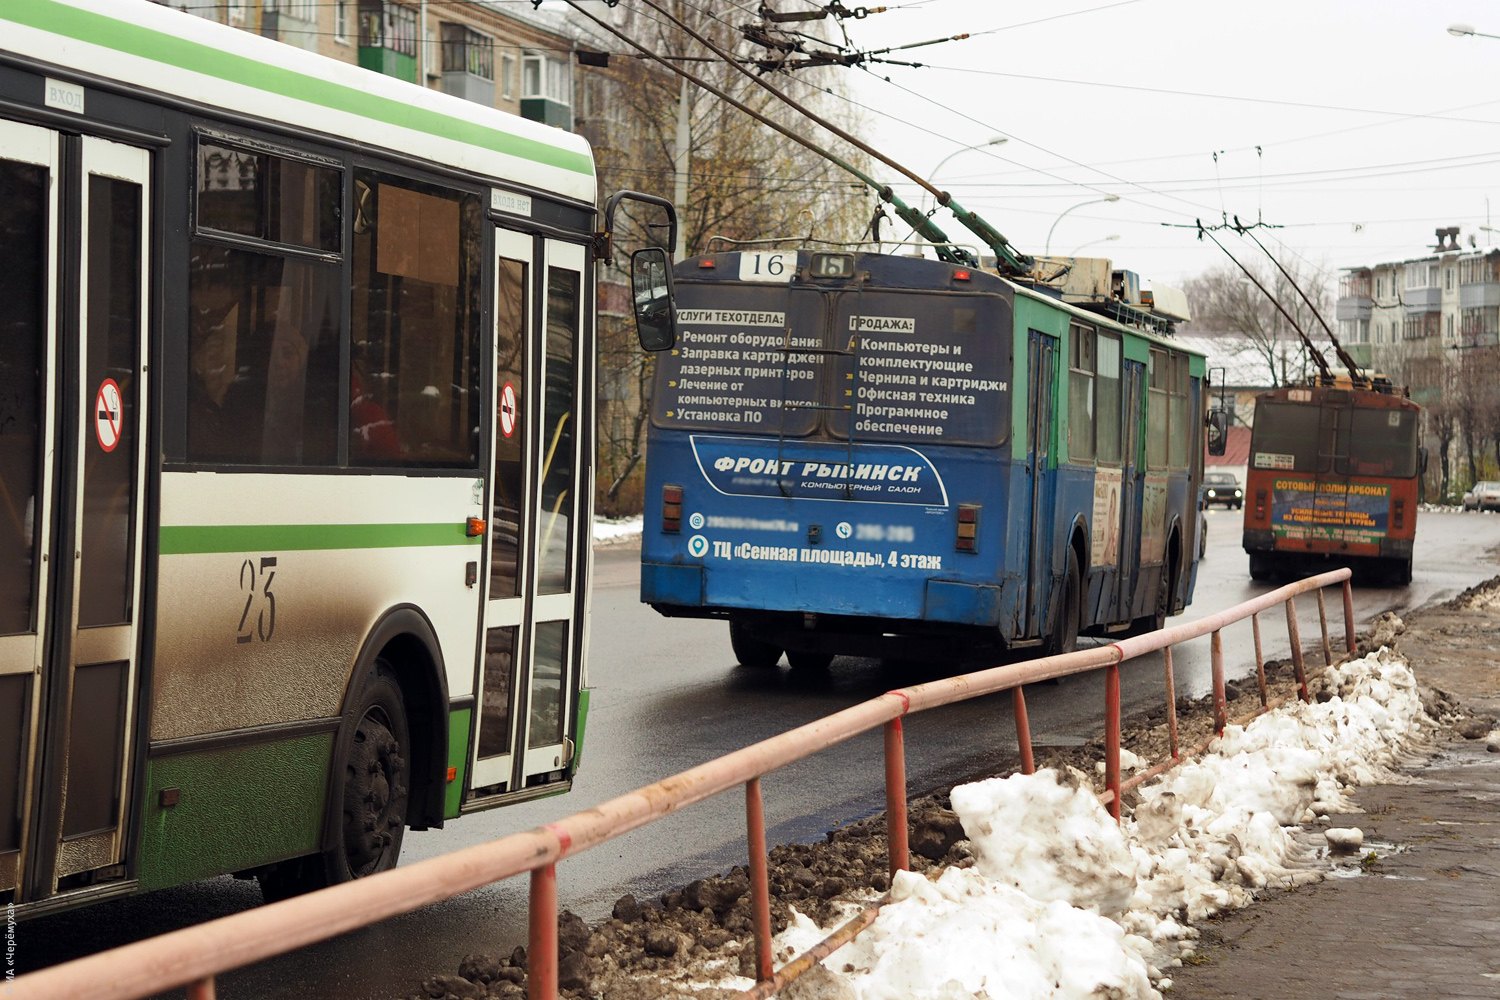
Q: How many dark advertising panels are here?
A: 2